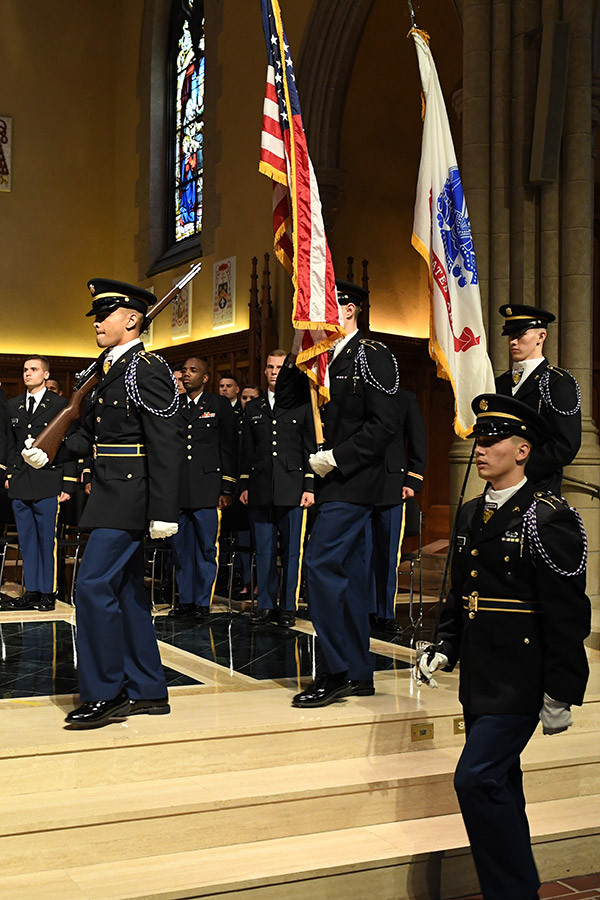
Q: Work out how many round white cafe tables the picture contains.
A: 0